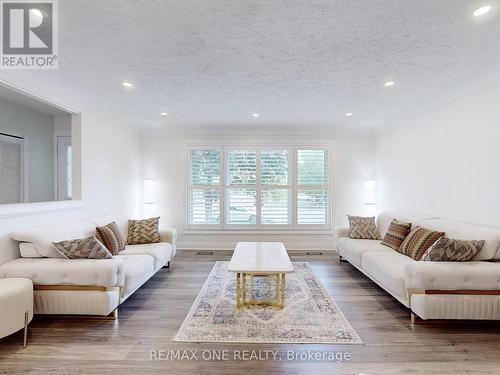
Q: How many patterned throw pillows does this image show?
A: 7